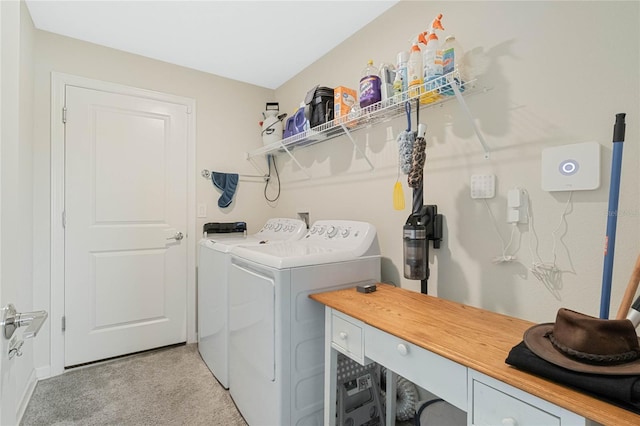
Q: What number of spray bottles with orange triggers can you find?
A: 2